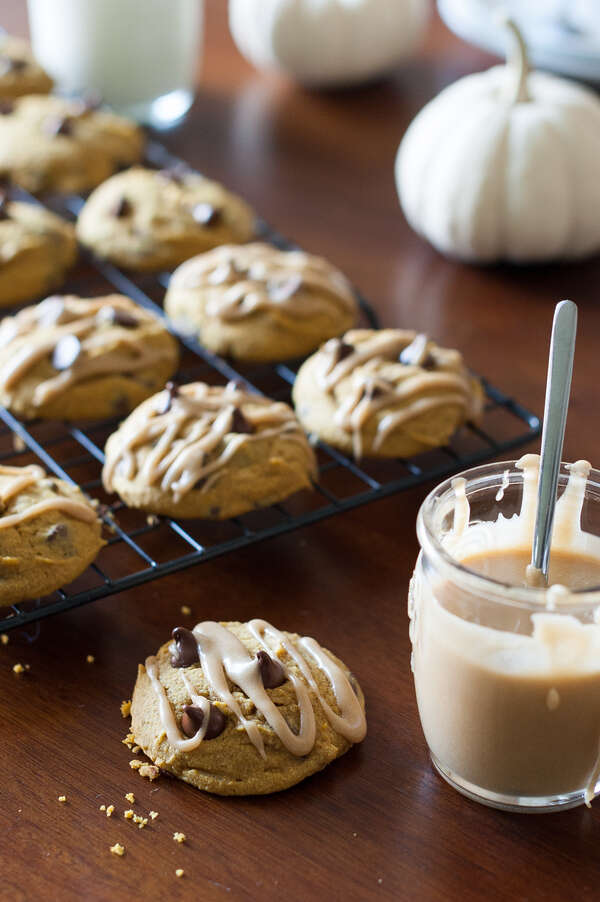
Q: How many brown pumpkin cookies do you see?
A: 10